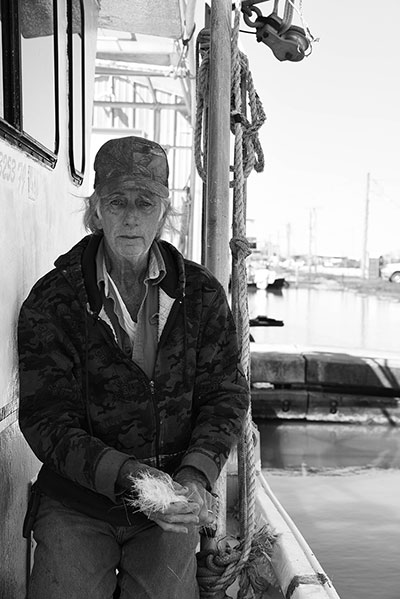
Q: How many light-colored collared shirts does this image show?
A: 1